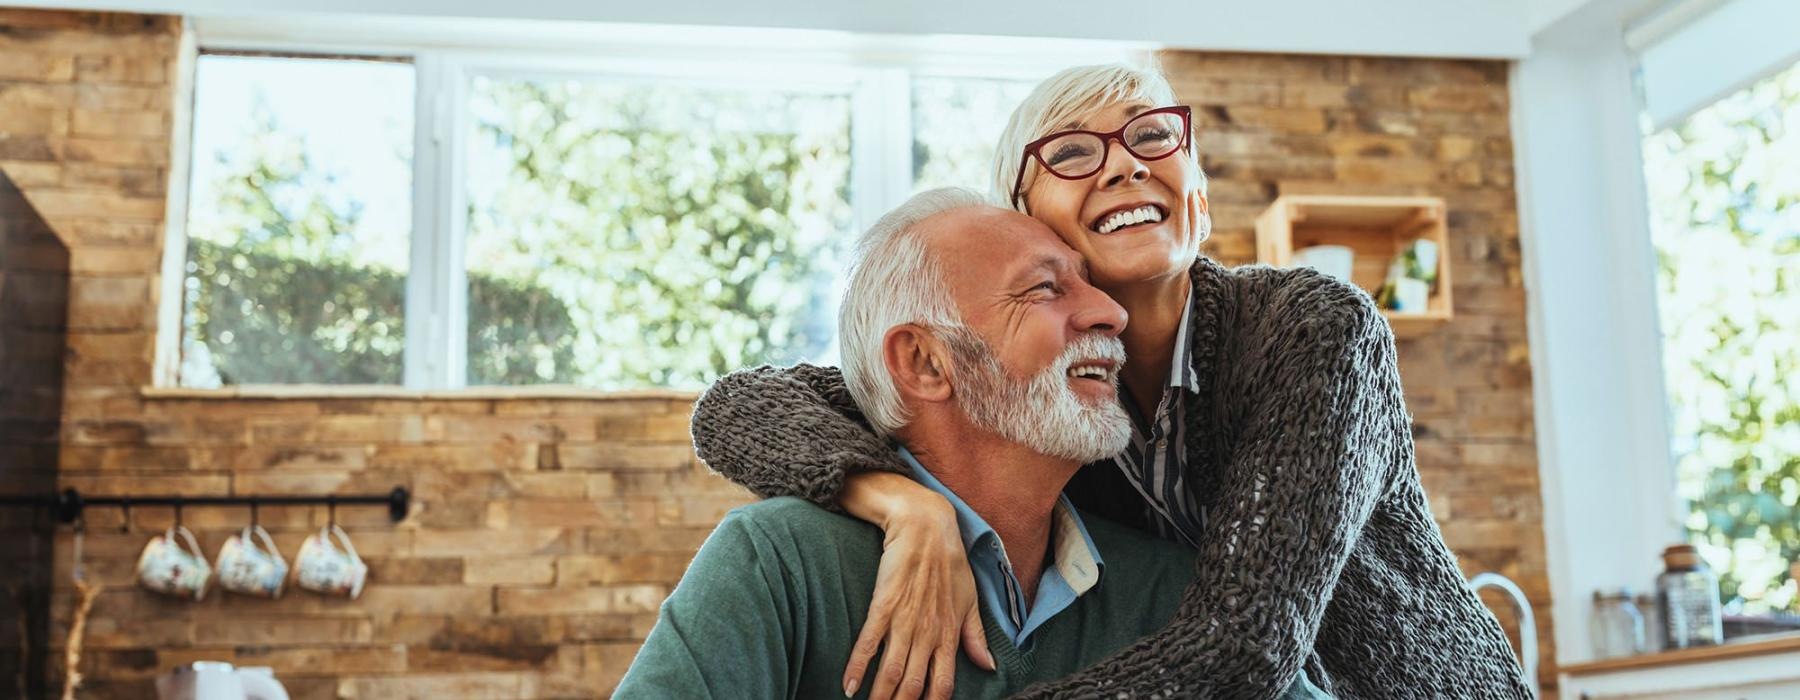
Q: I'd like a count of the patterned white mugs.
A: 3